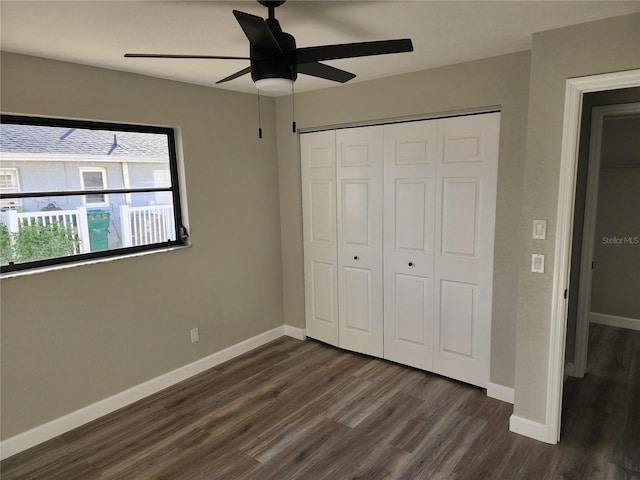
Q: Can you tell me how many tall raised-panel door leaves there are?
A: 4